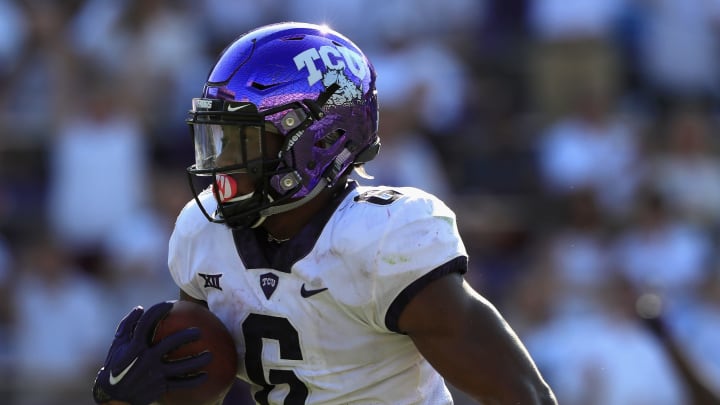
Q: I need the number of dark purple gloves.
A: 1